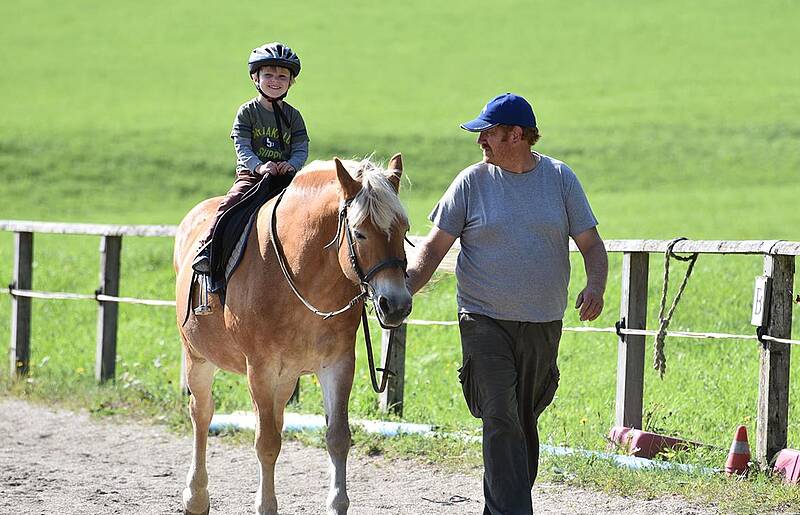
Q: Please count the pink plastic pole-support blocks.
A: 2